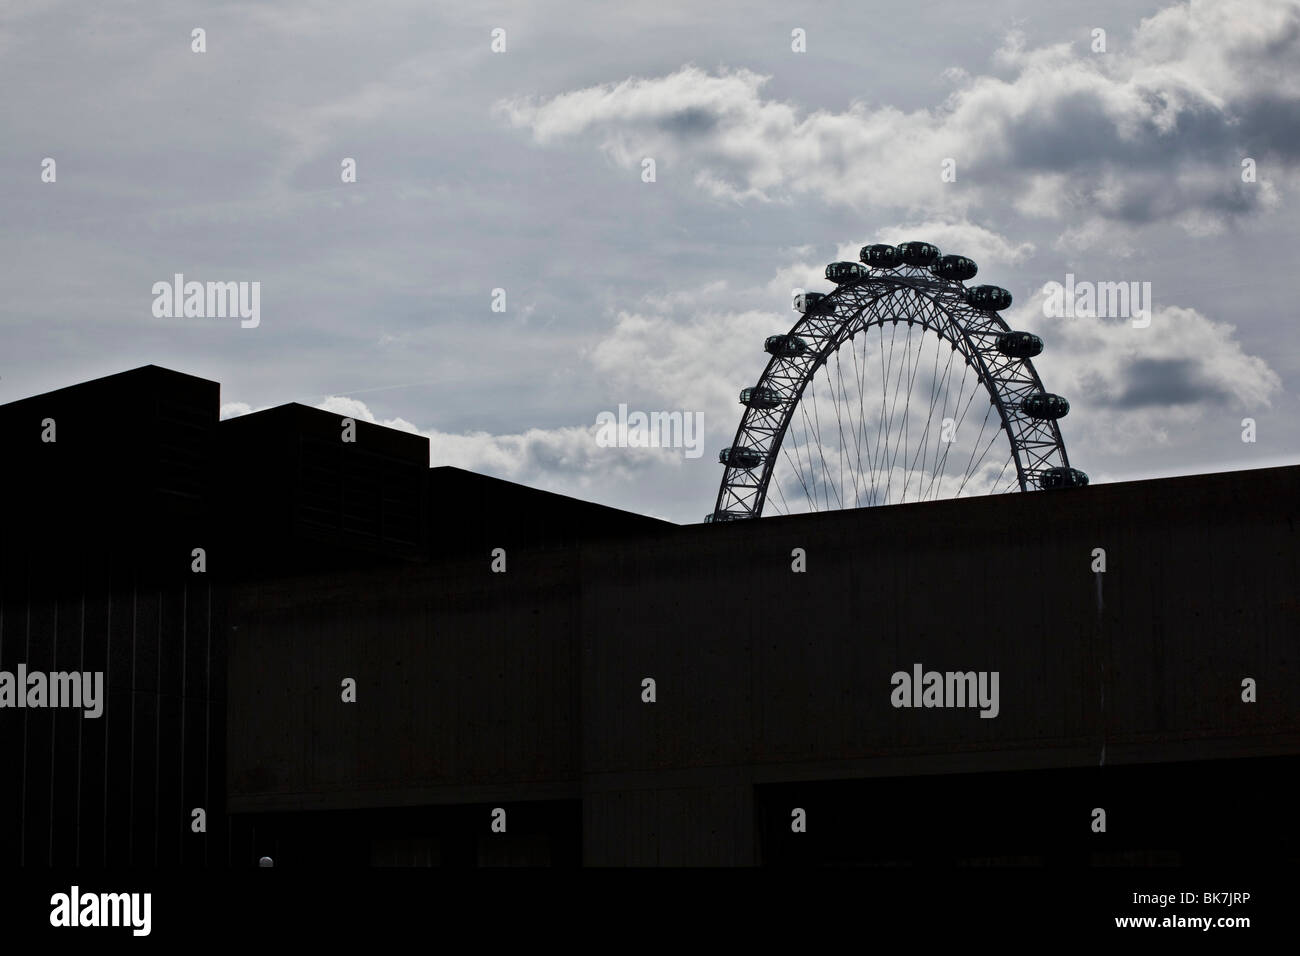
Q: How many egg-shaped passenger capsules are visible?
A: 13